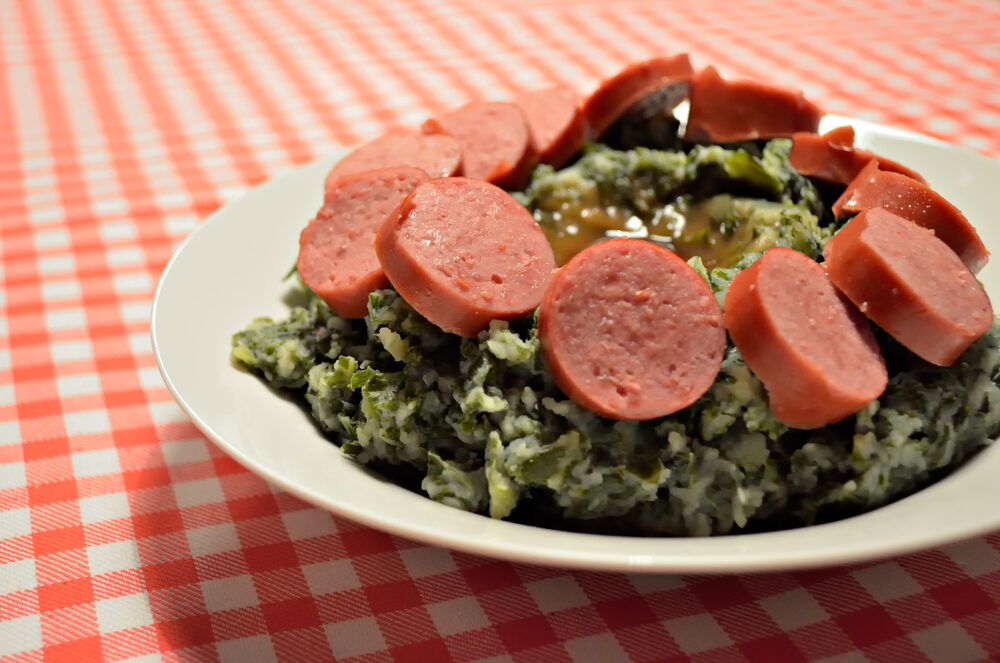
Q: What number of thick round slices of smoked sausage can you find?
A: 12